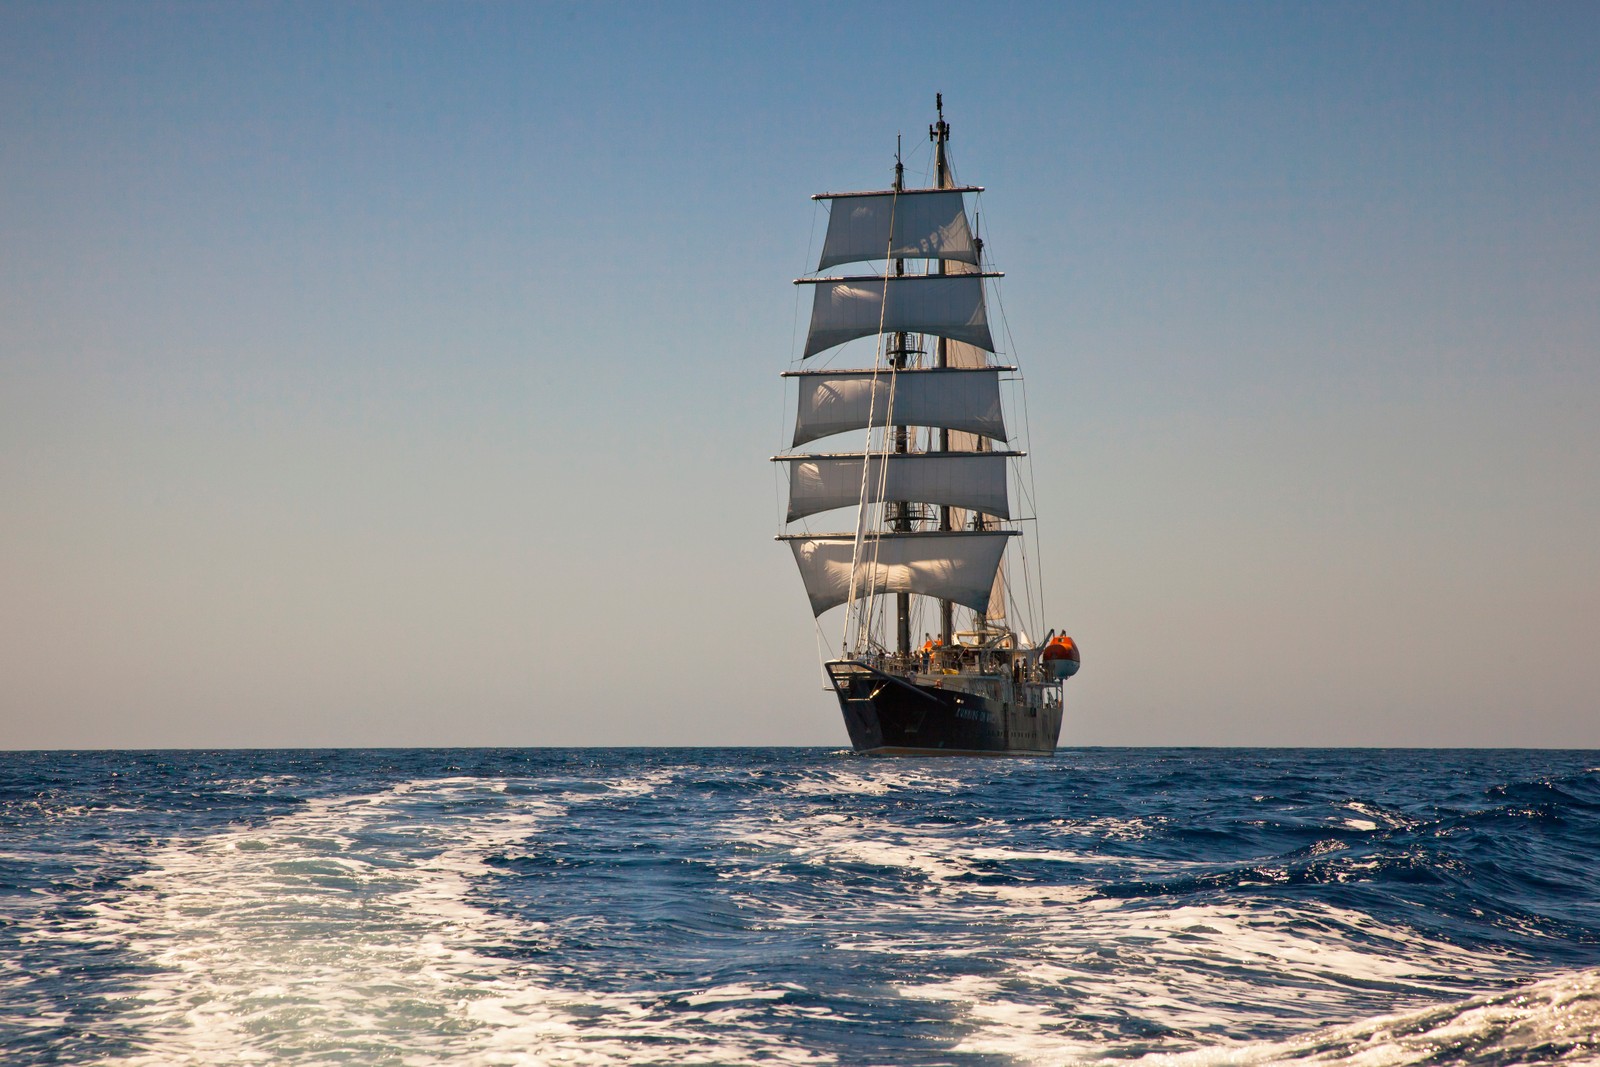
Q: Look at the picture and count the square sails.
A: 5